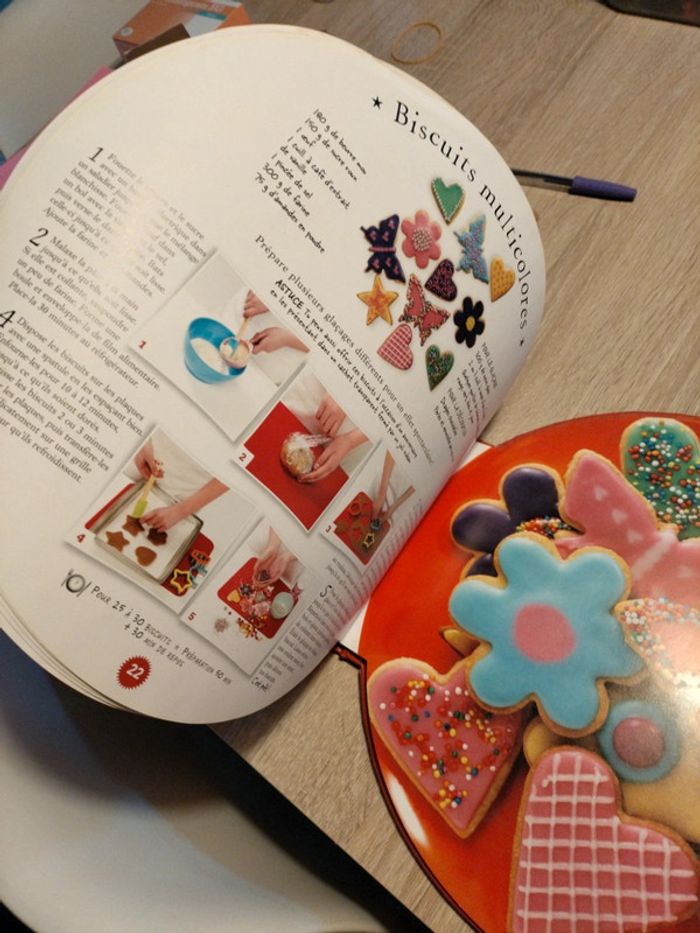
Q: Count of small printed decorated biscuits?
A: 11